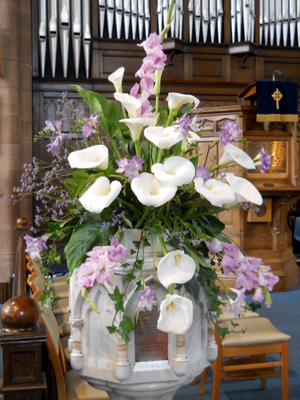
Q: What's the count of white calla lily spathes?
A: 15